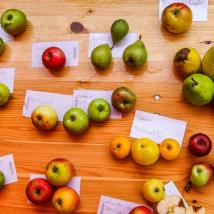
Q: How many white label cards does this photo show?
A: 12